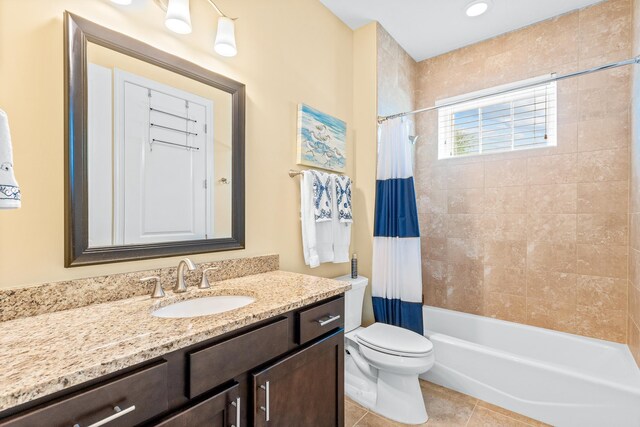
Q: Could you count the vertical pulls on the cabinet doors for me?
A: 2